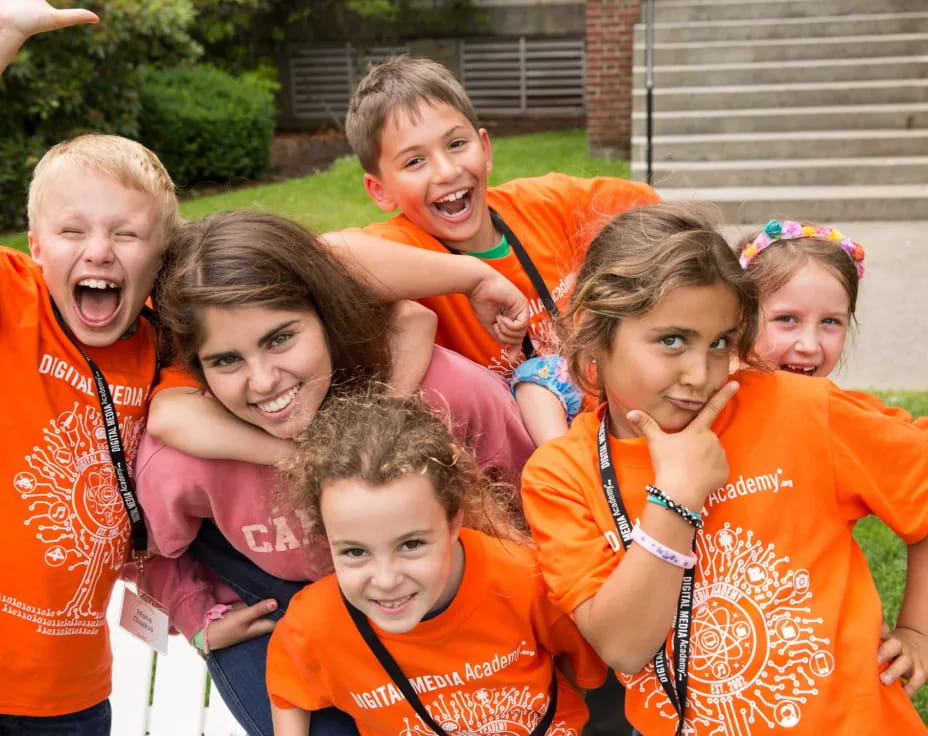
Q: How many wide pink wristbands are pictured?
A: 1